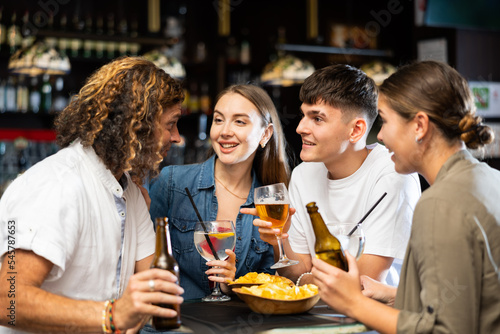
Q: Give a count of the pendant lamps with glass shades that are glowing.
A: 4